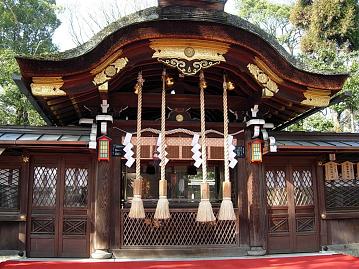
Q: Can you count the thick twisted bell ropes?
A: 4